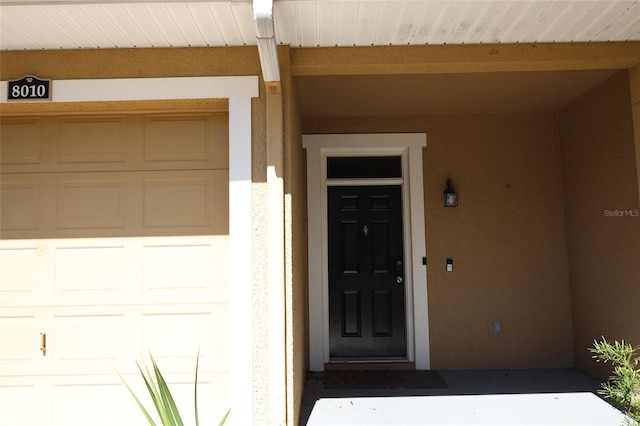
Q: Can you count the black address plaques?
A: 1